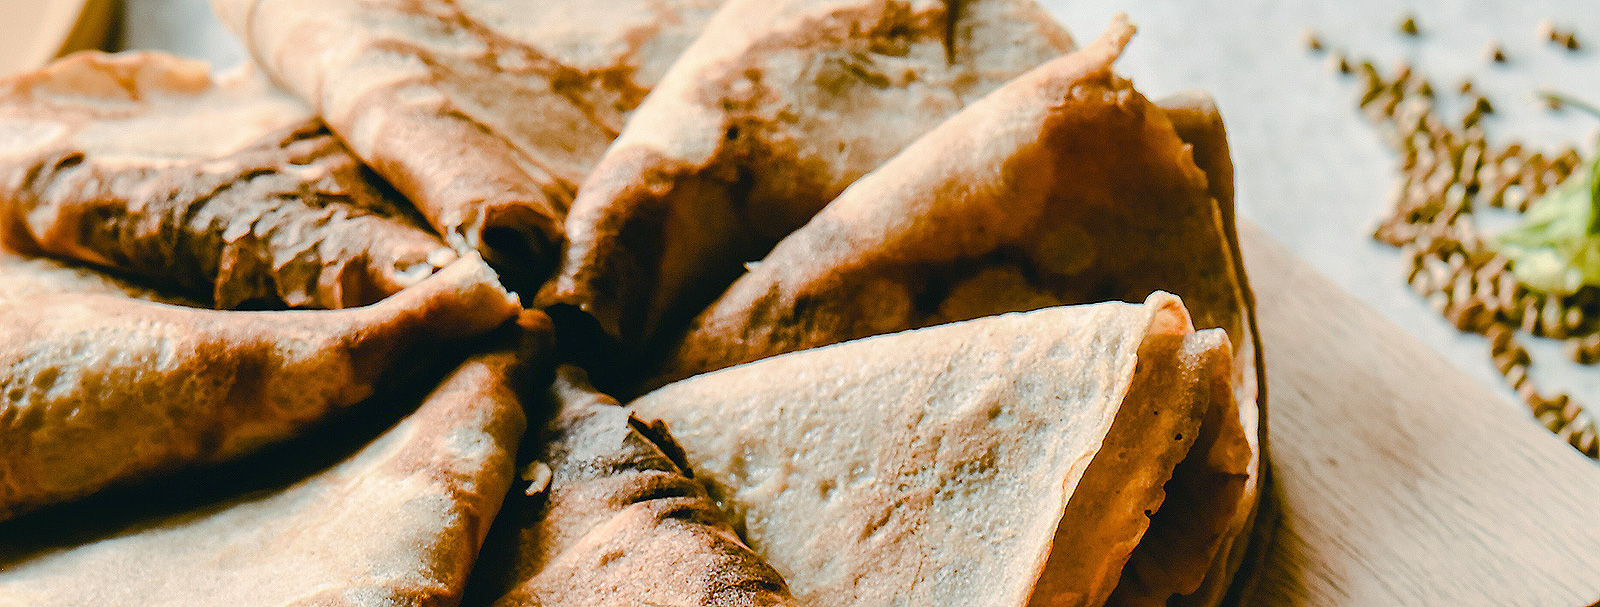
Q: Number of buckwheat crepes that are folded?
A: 8